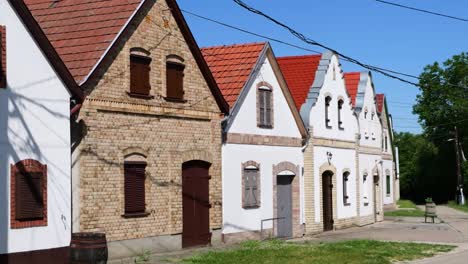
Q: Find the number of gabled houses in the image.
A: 6